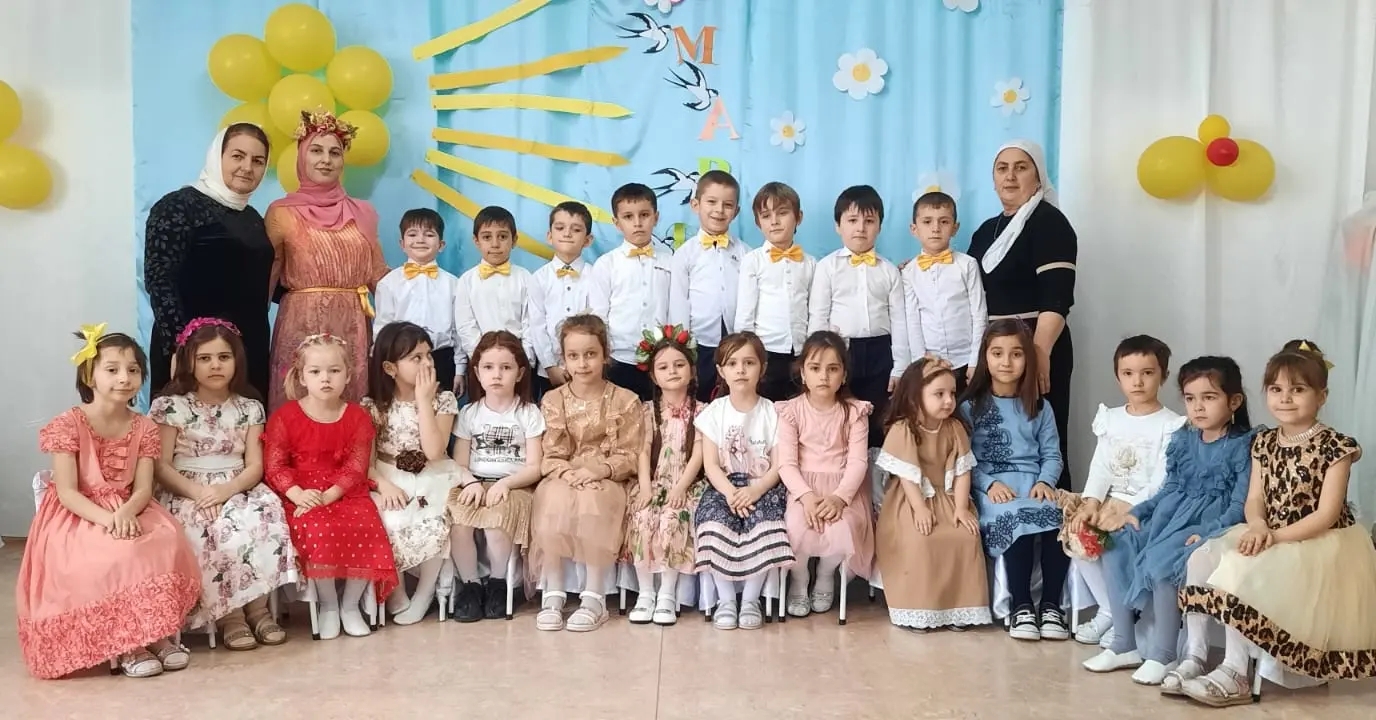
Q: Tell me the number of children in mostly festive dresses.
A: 14